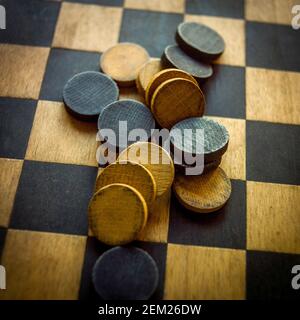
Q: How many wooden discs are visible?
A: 15